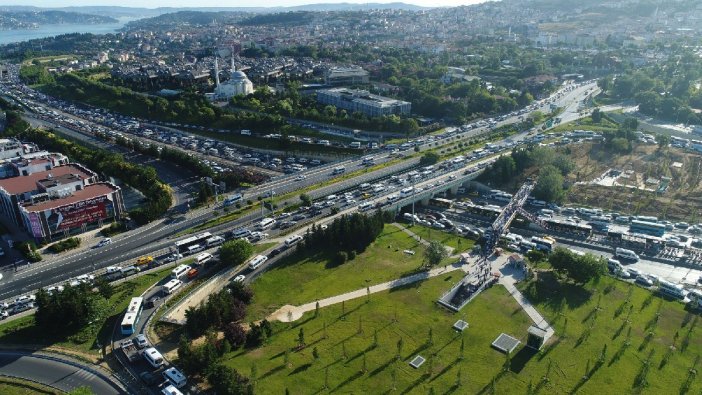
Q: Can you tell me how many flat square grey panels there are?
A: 3